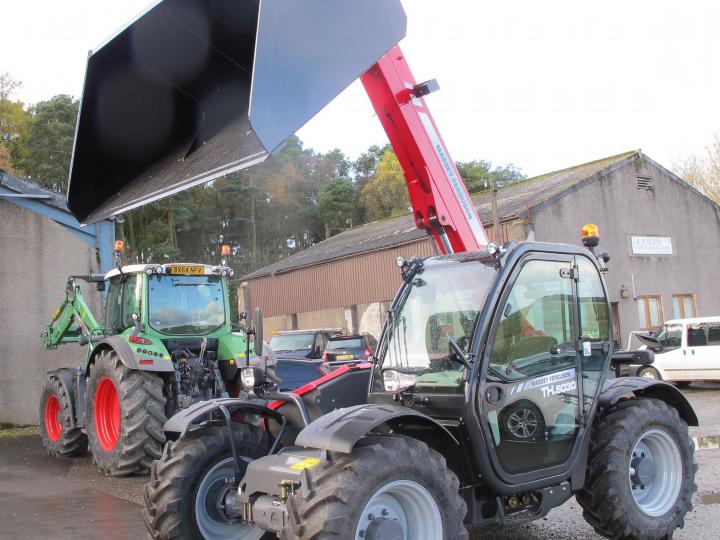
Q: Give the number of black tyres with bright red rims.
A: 2